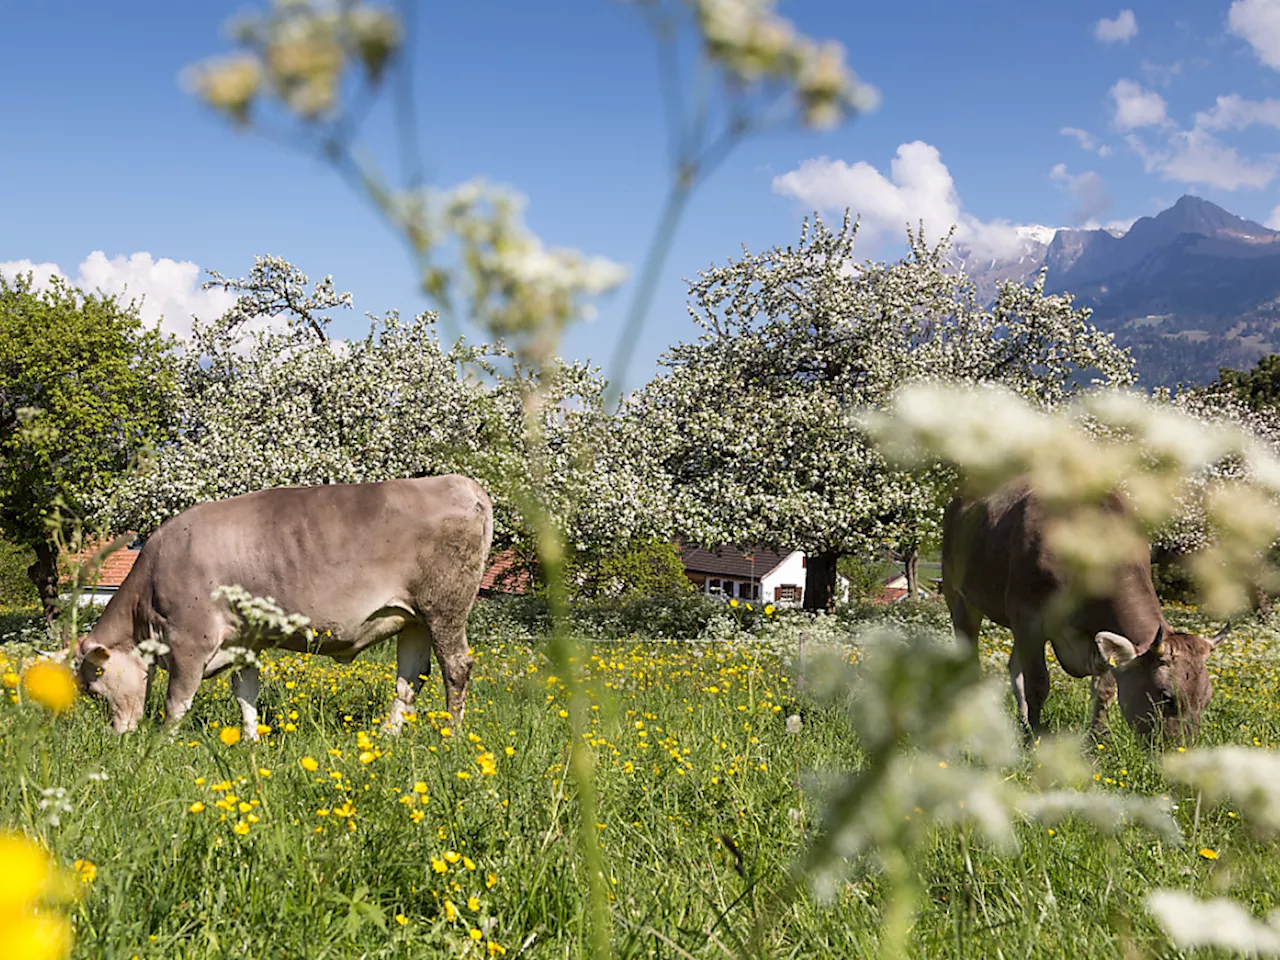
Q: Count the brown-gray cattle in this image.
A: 2